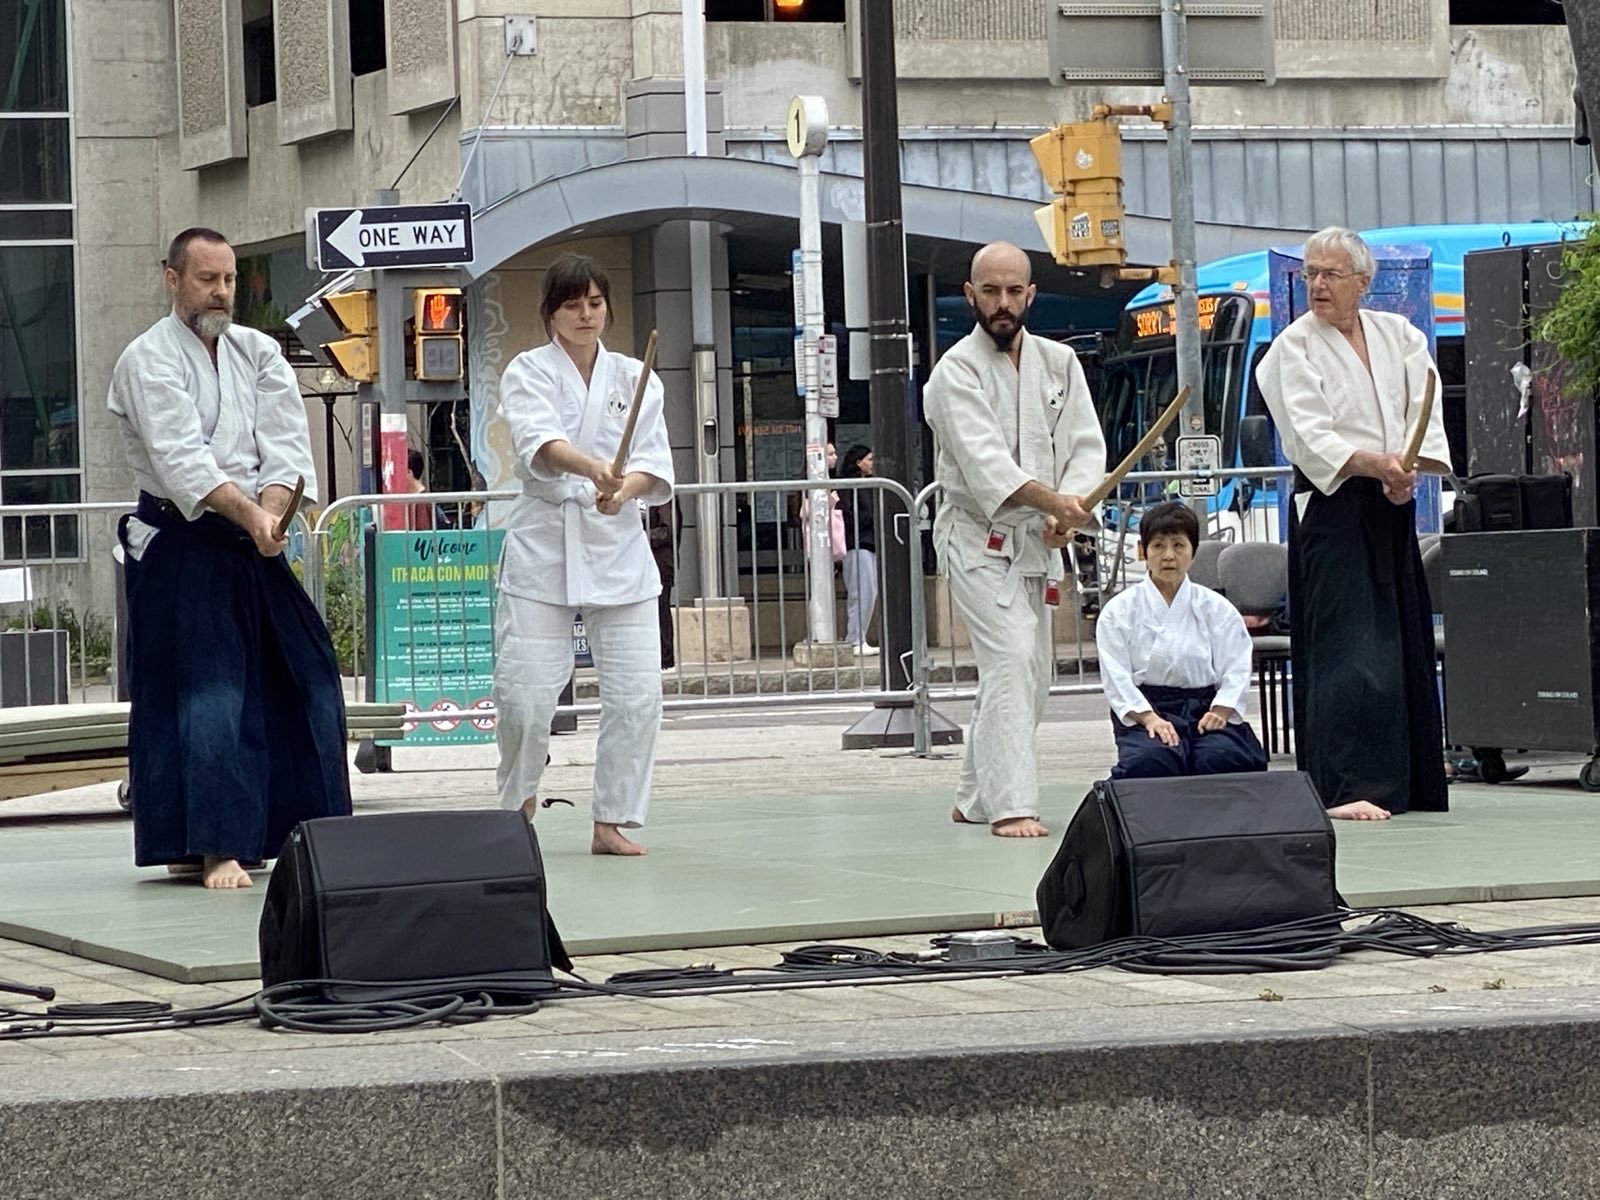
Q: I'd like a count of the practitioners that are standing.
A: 4